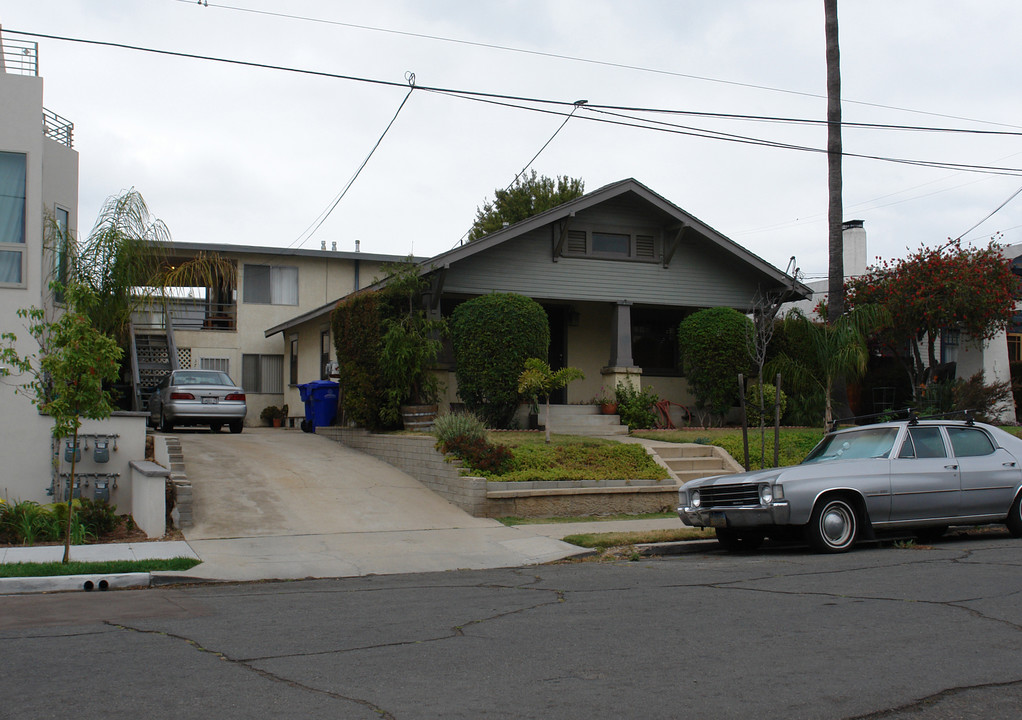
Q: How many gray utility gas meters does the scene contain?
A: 4